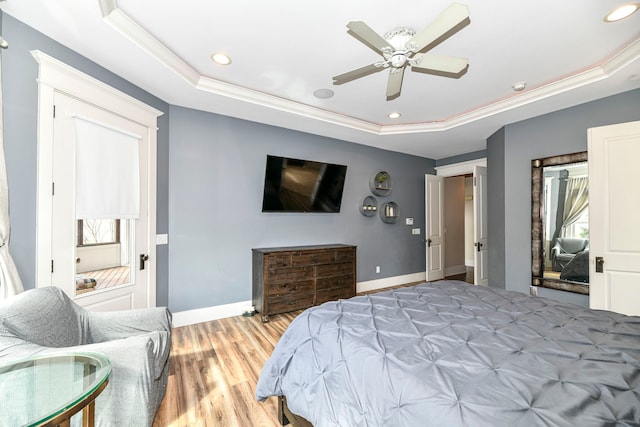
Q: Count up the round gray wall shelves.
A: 3